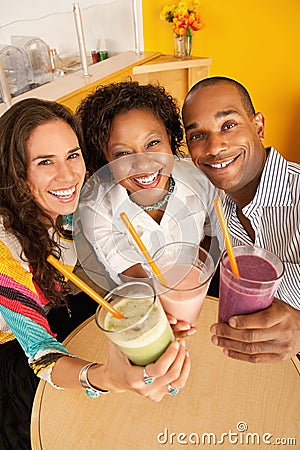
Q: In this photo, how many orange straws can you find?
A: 3